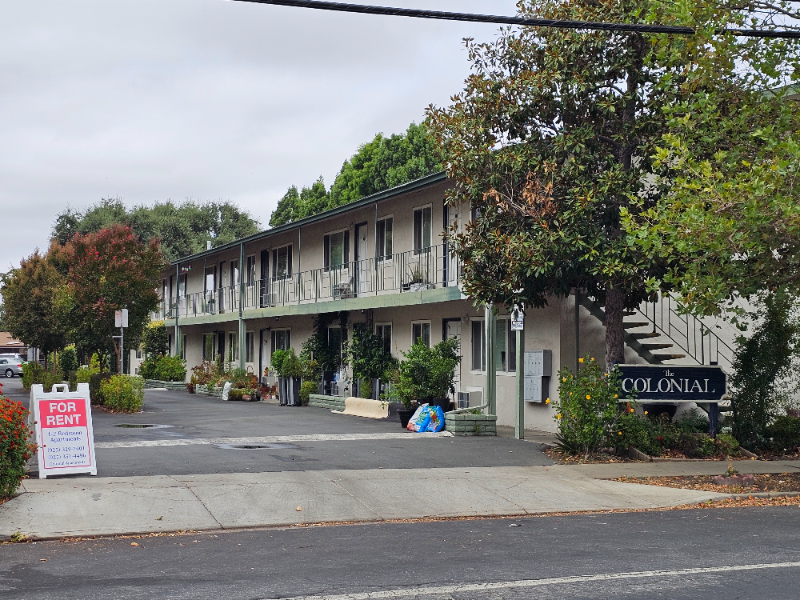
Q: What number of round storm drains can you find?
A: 2